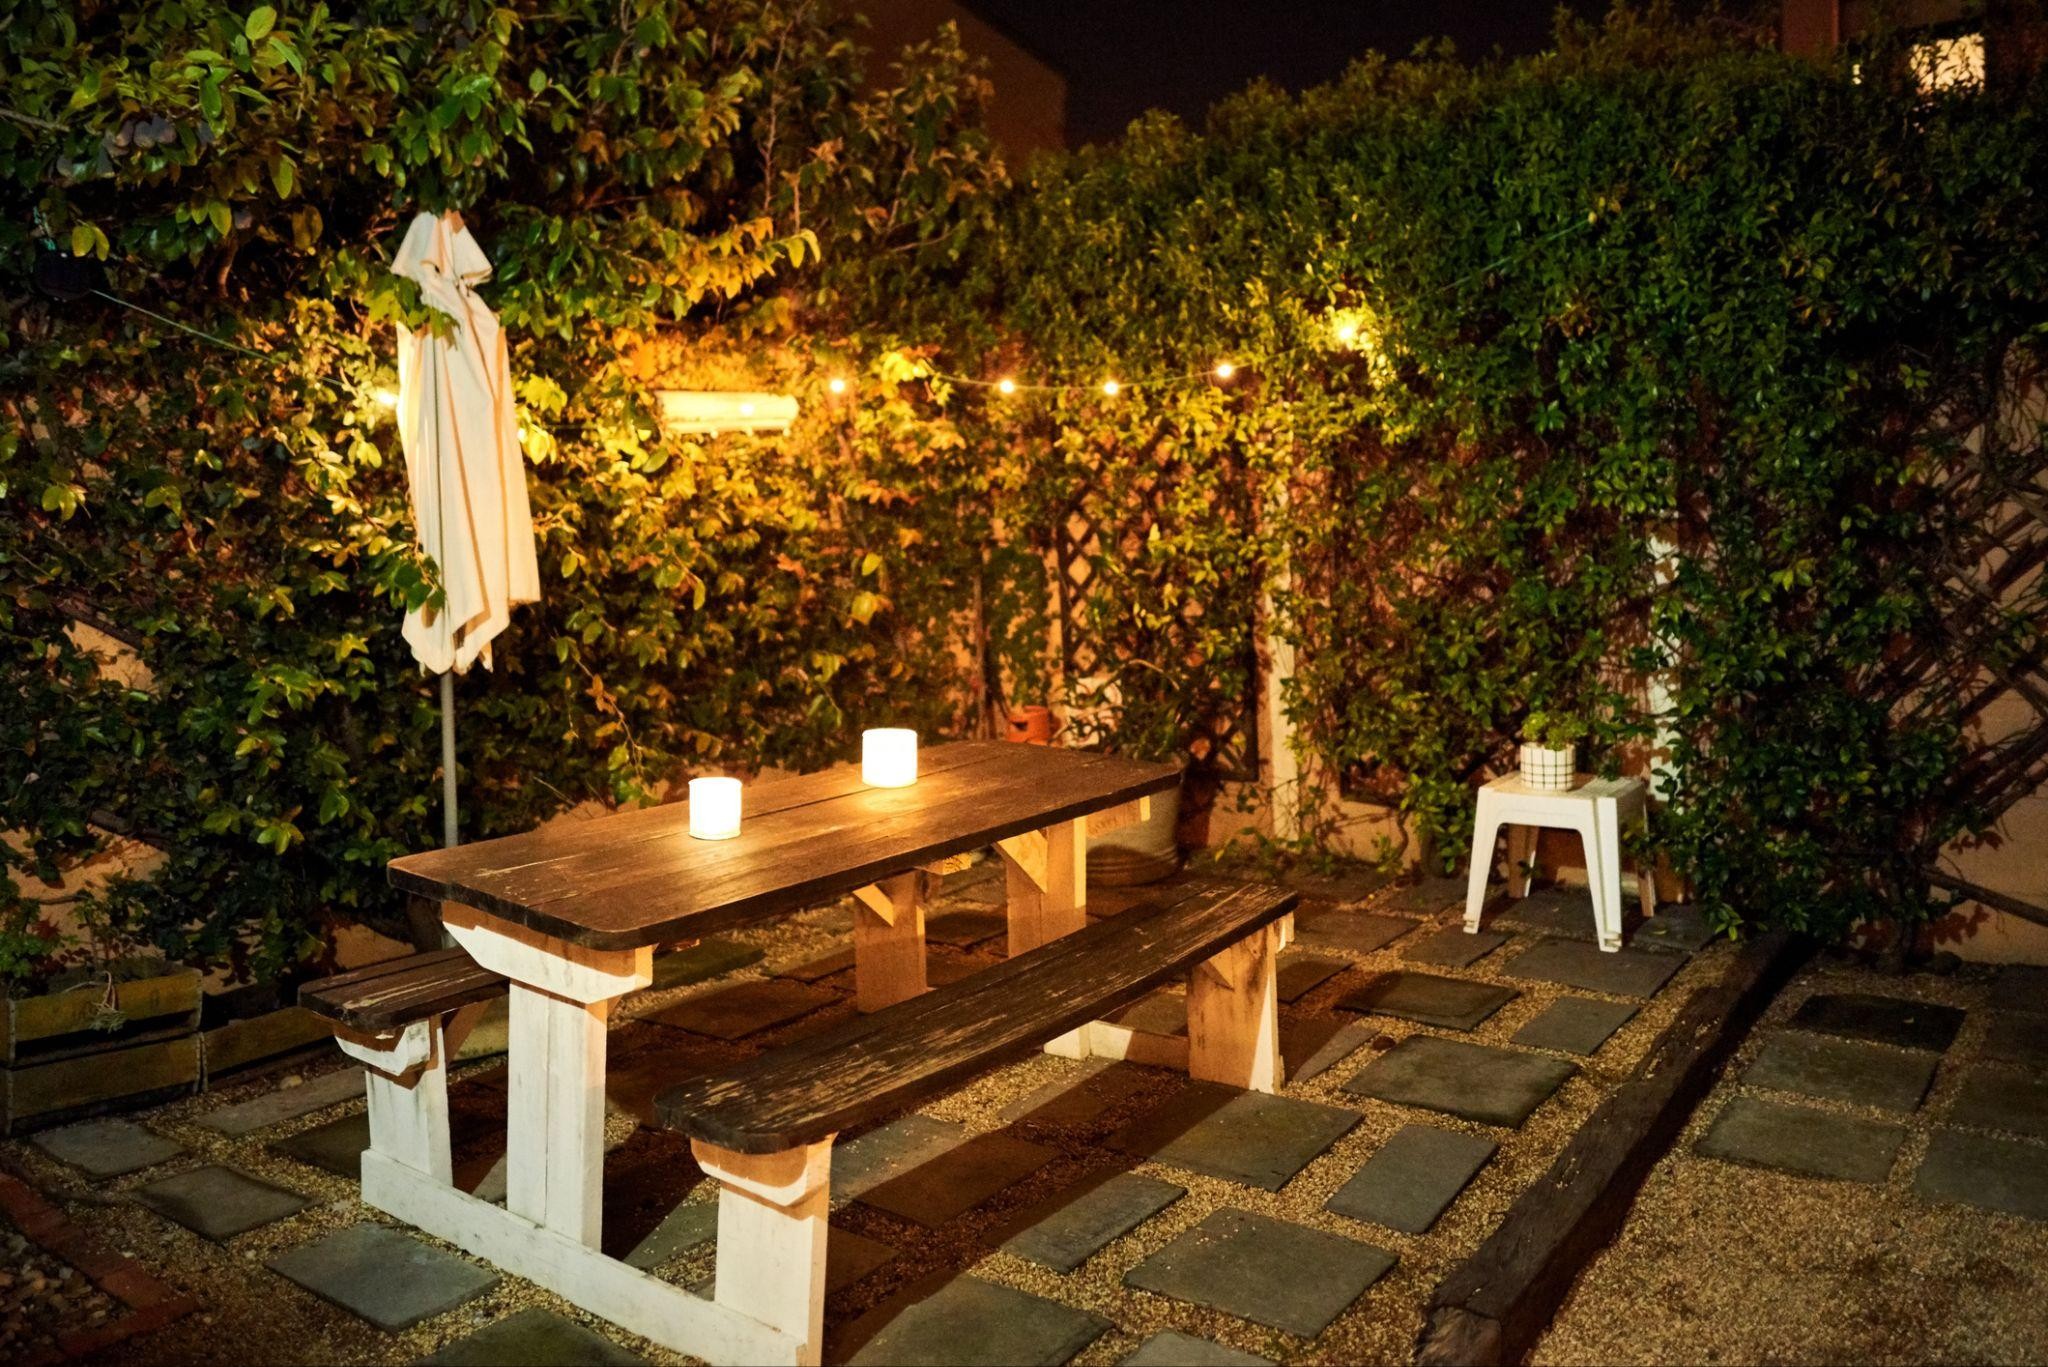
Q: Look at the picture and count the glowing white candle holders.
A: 2